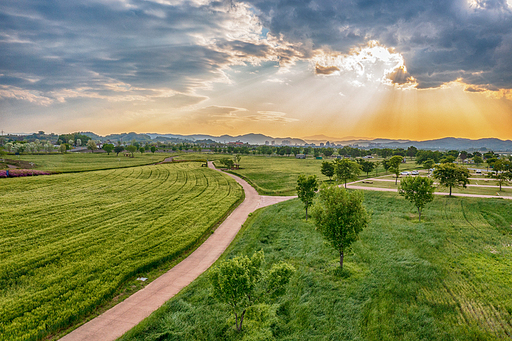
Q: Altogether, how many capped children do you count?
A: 0